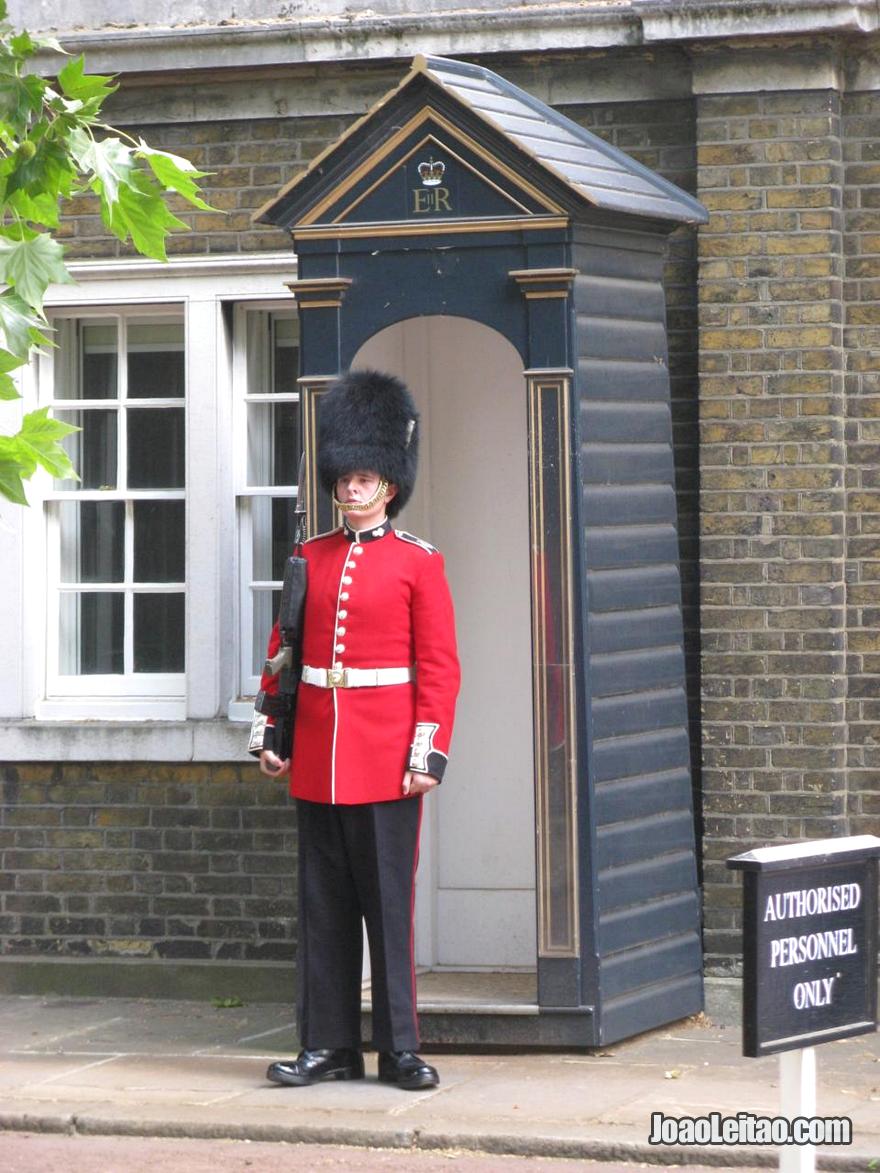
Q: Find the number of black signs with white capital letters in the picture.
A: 1